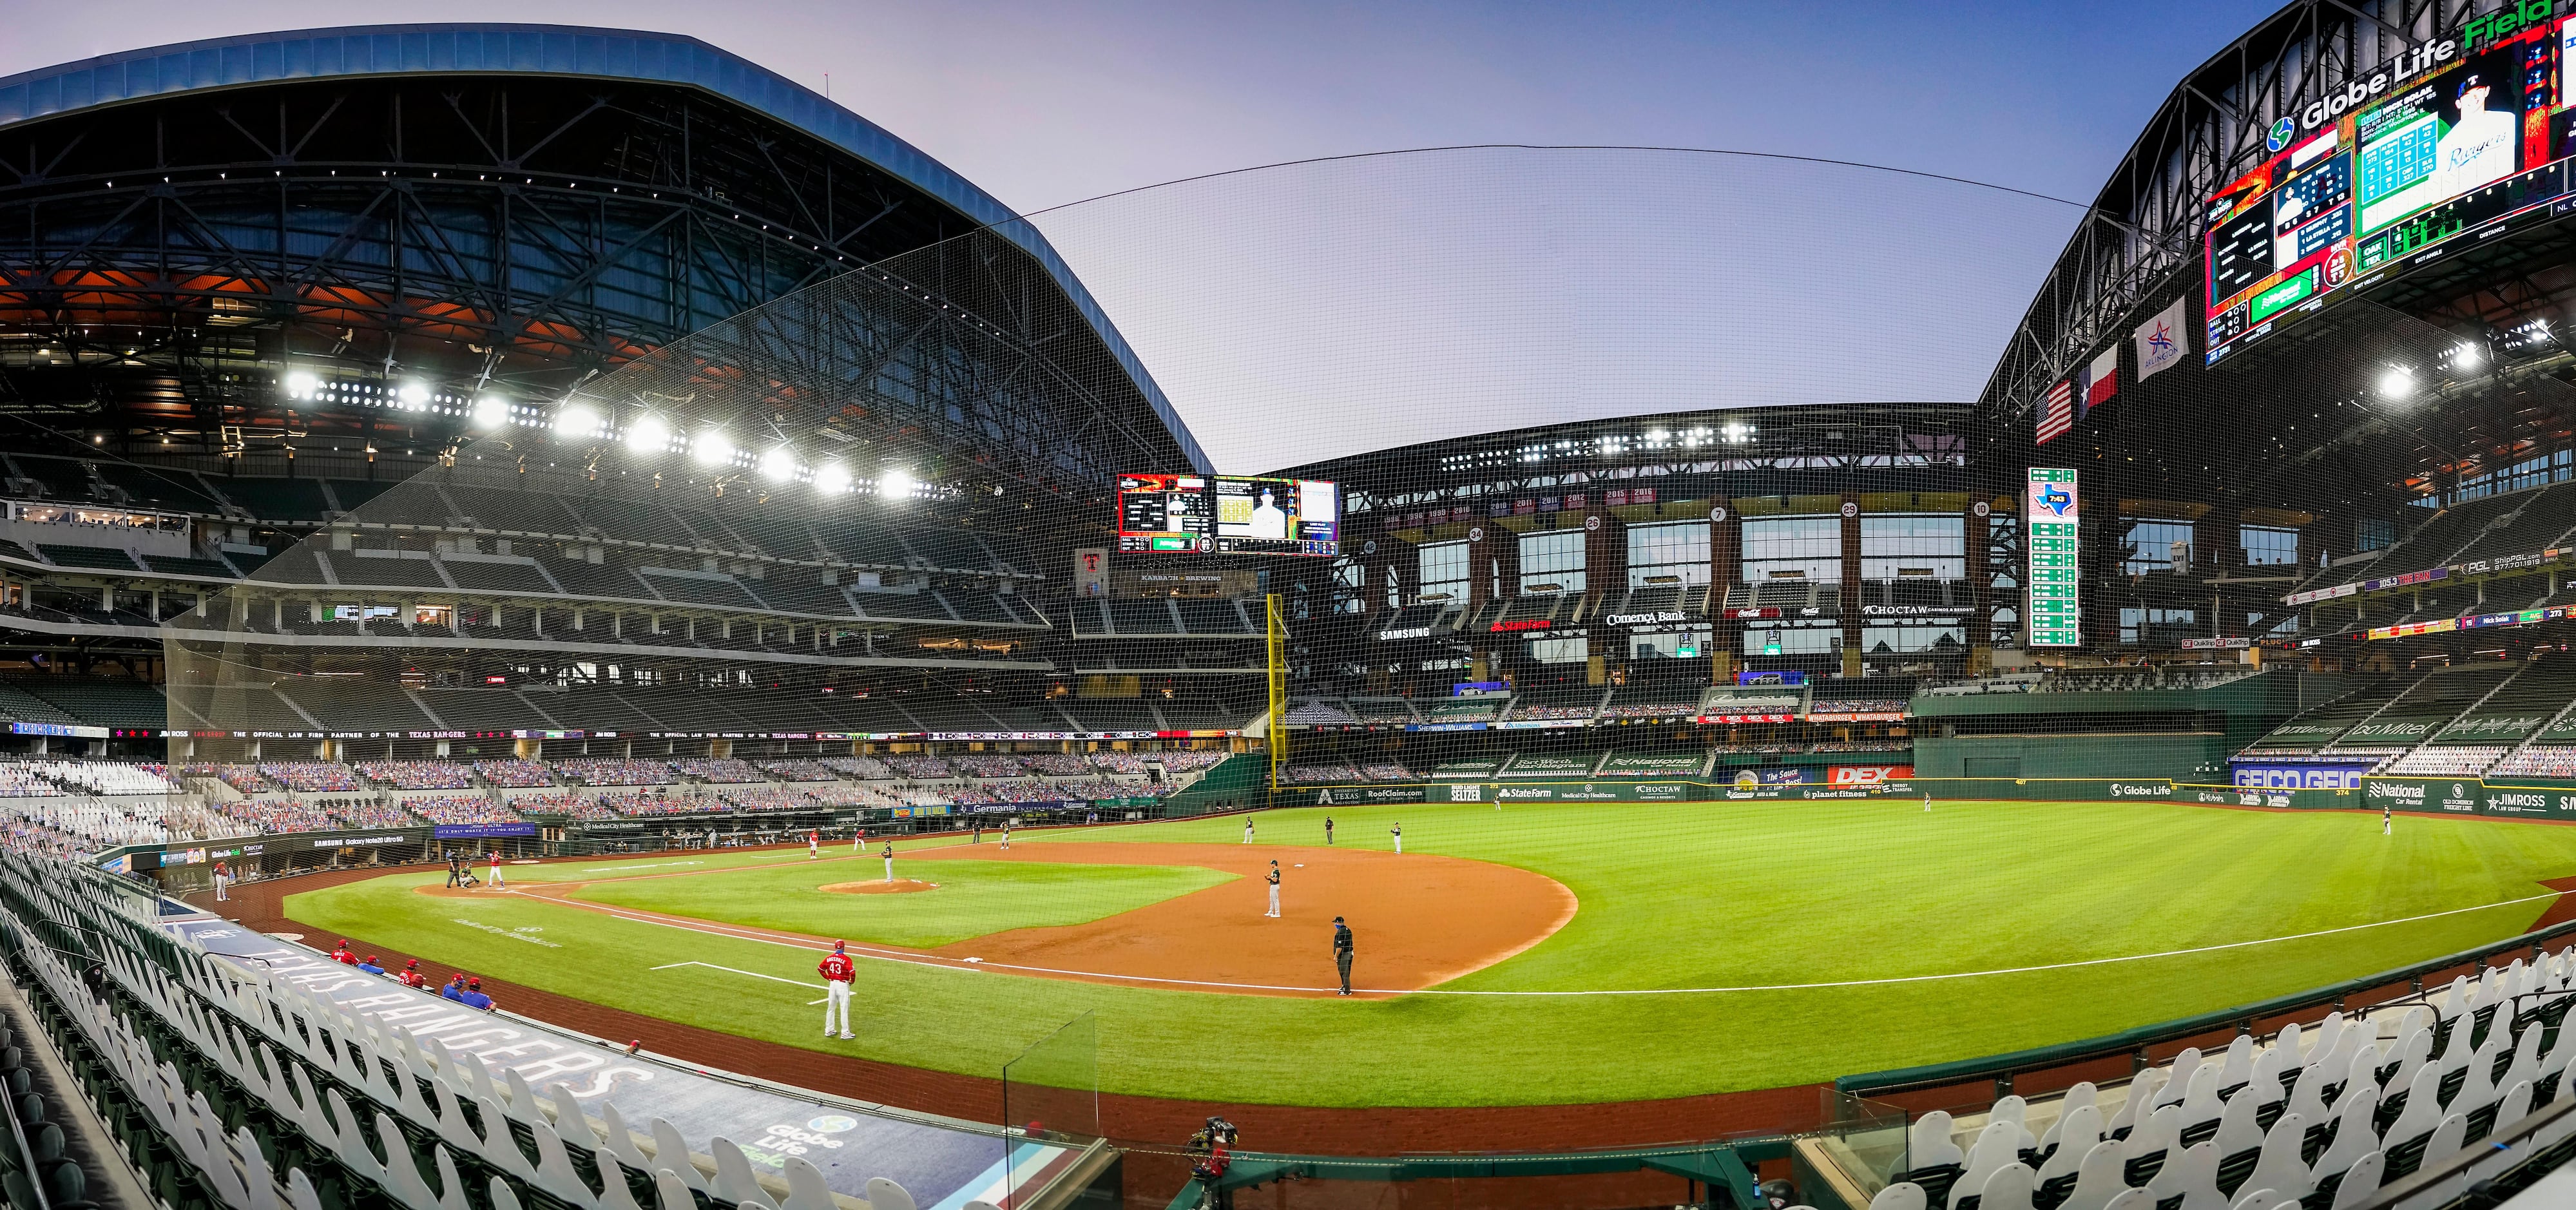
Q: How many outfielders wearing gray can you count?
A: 3